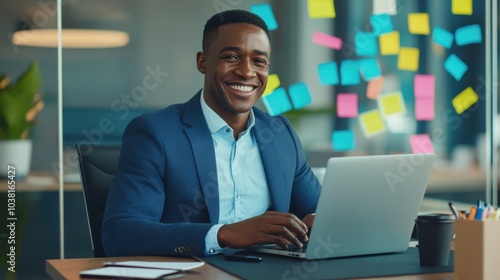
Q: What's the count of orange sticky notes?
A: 1